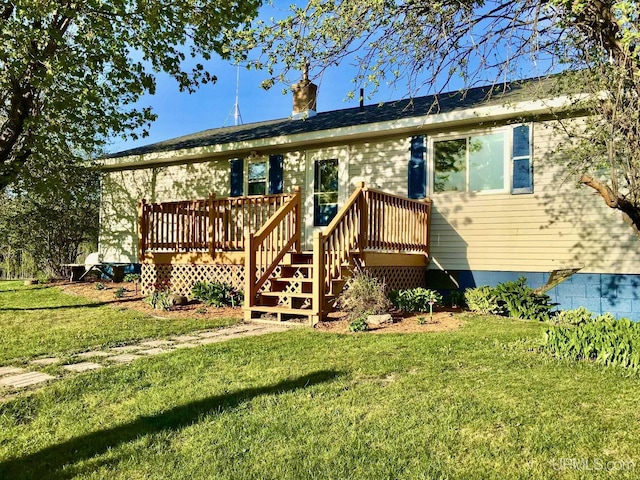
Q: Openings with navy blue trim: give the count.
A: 2